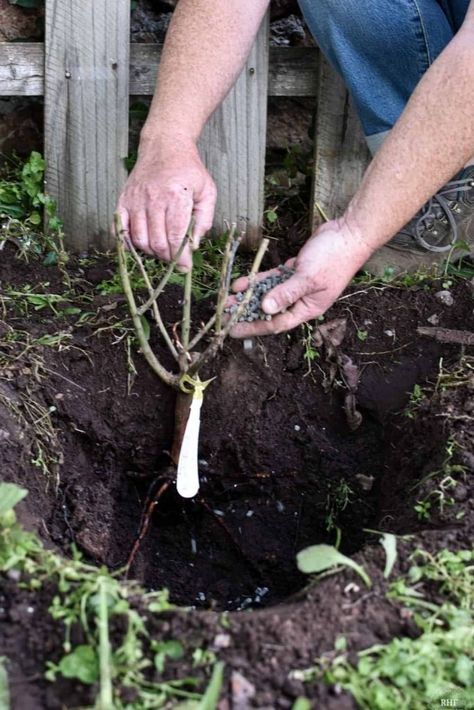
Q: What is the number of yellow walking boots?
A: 0